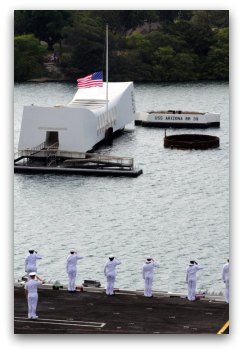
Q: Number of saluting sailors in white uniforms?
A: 7